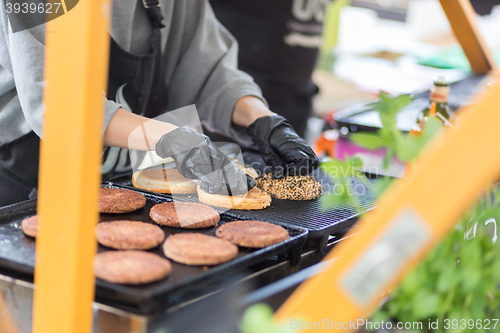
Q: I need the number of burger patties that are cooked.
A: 7